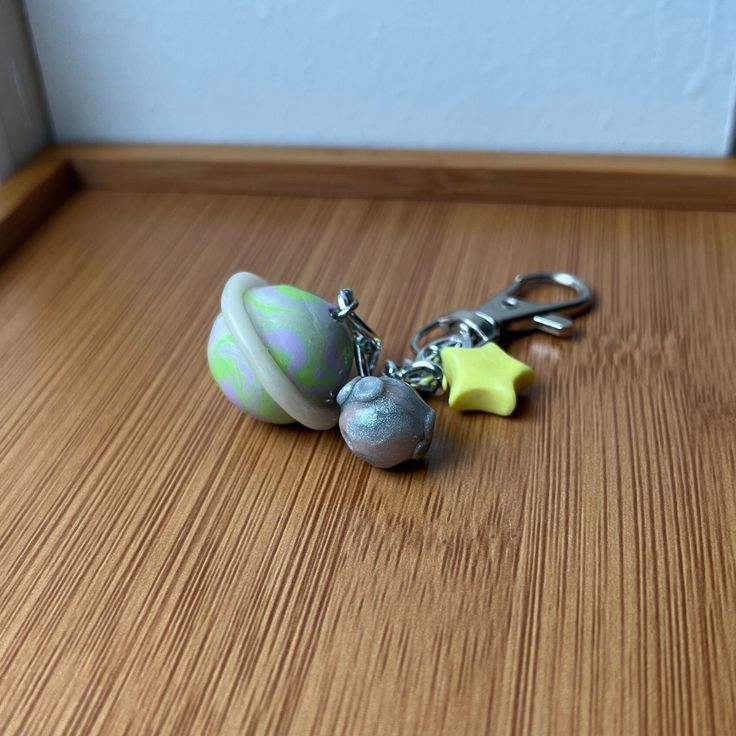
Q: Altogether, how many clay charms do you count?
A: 3